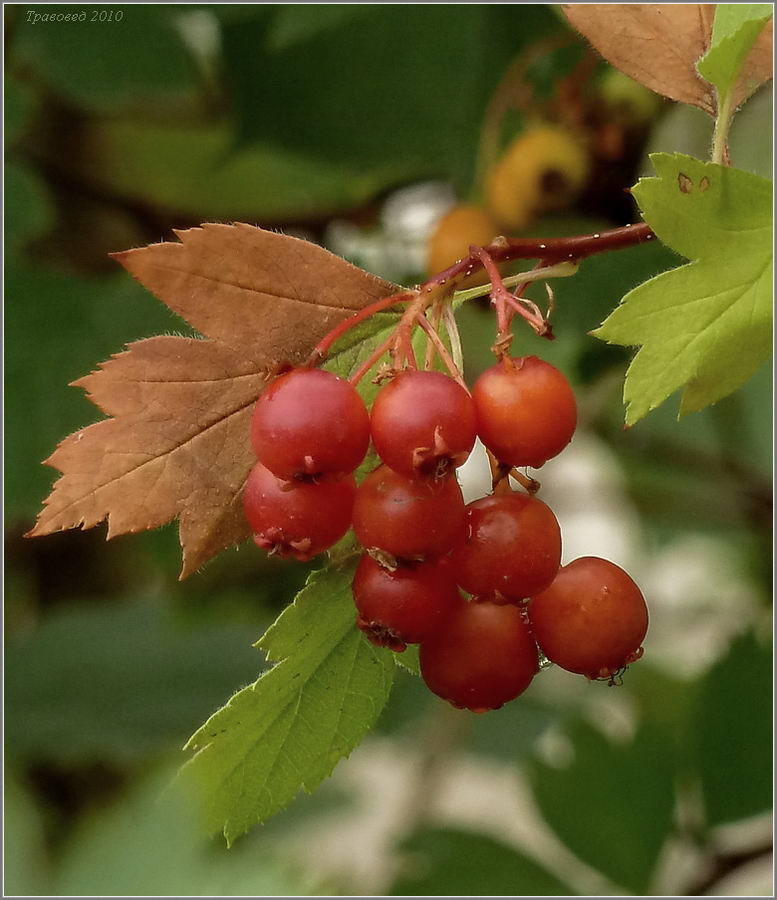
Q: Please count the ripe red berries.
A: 9